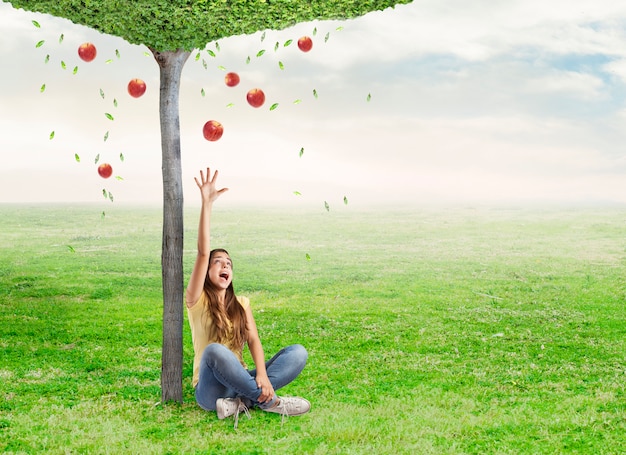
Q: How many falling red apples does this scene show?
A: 7